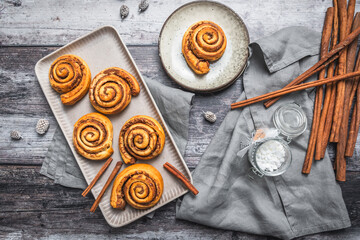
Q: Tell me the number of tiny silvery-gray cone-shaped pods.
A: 5